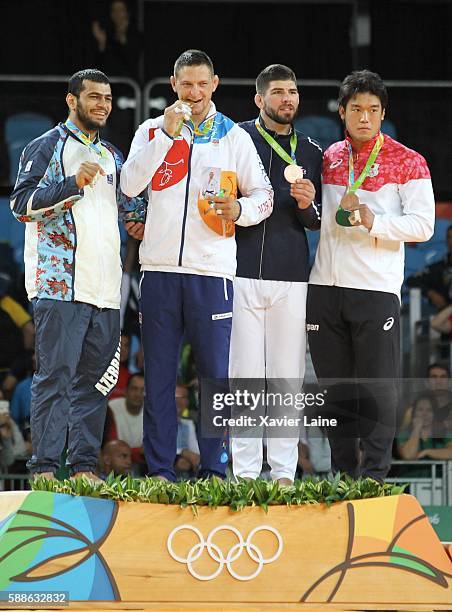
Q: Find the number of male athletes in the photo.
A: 4